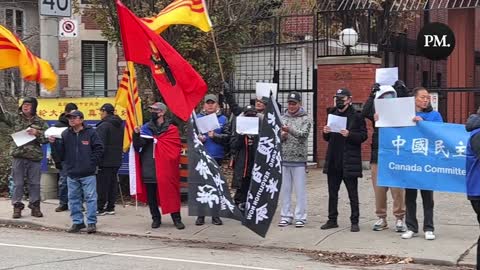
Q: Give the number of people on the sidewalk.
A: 13